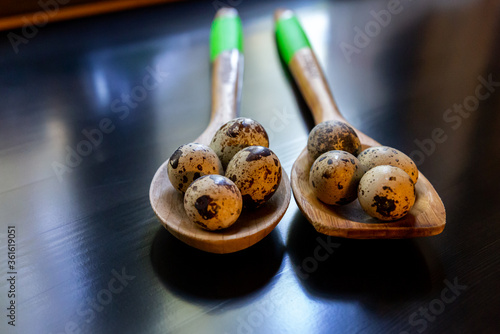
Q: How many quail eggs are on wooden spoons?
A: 8